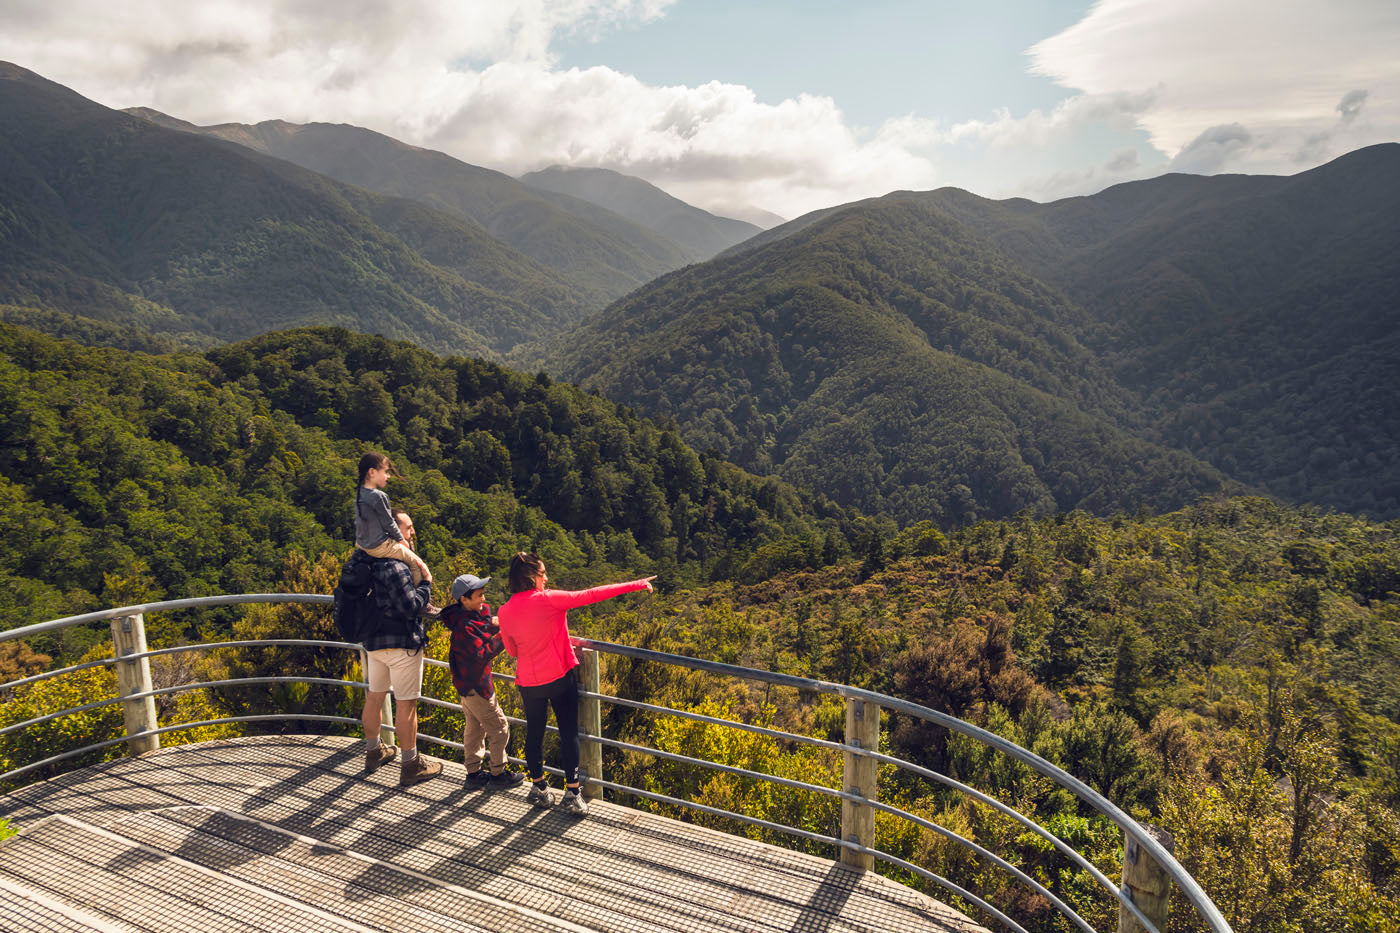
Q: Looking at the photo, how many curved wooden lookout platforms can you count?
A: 1